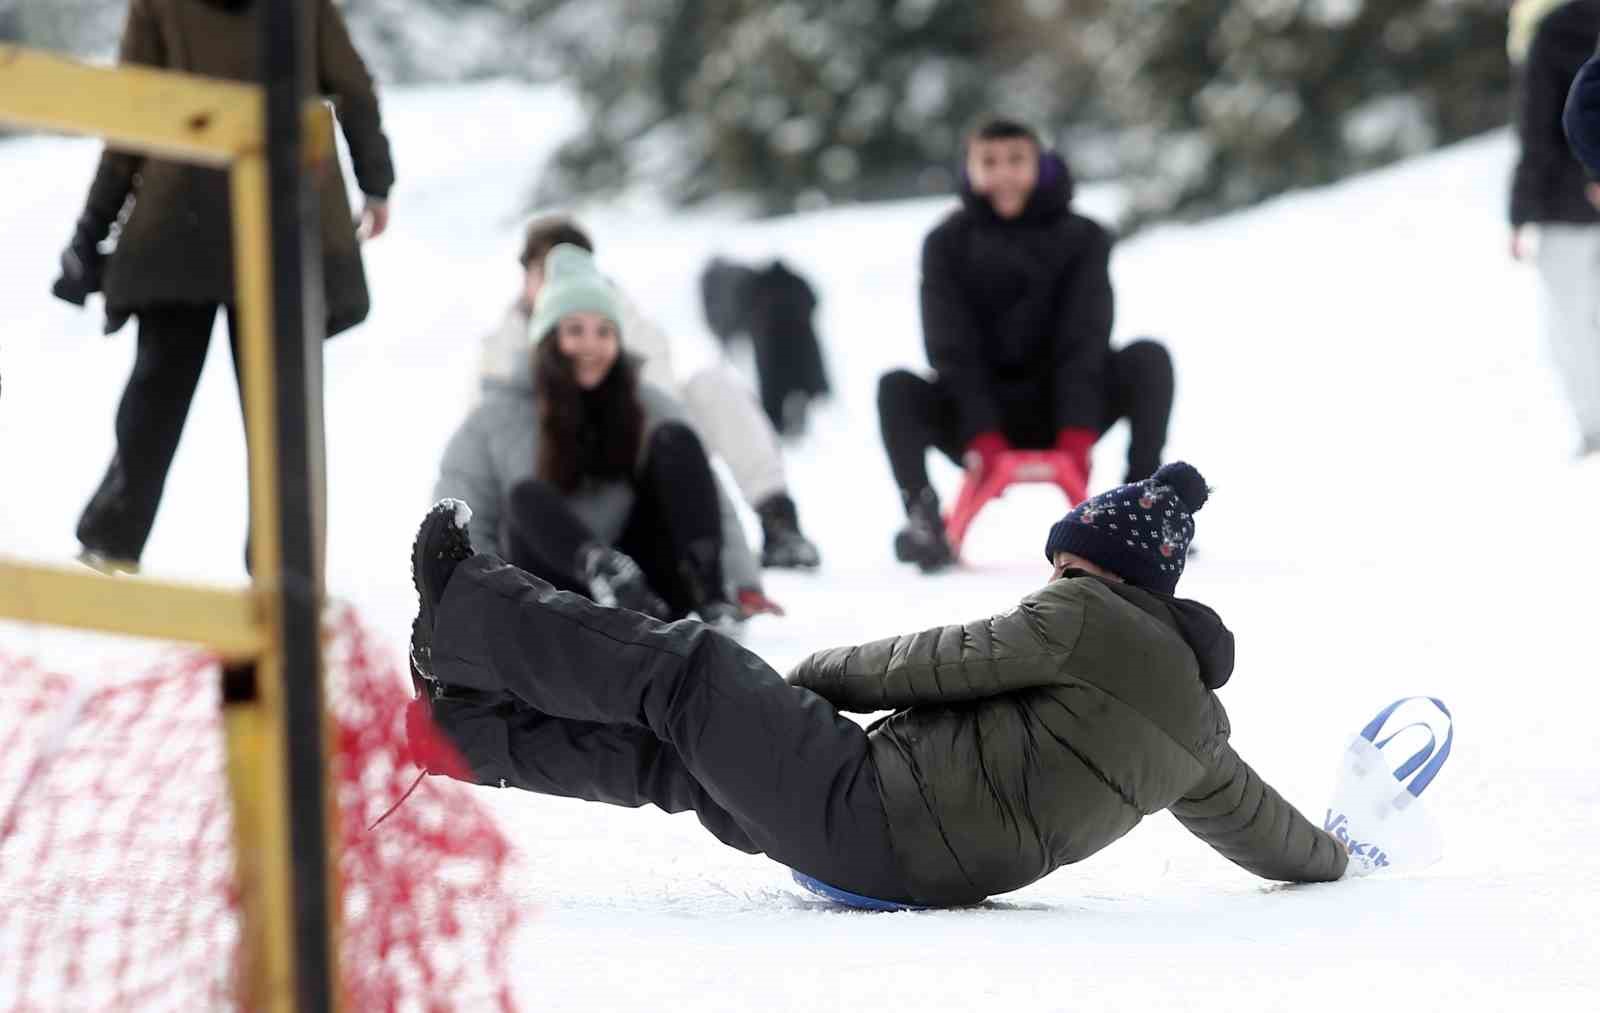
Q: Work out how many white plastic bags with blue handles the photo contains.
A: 1